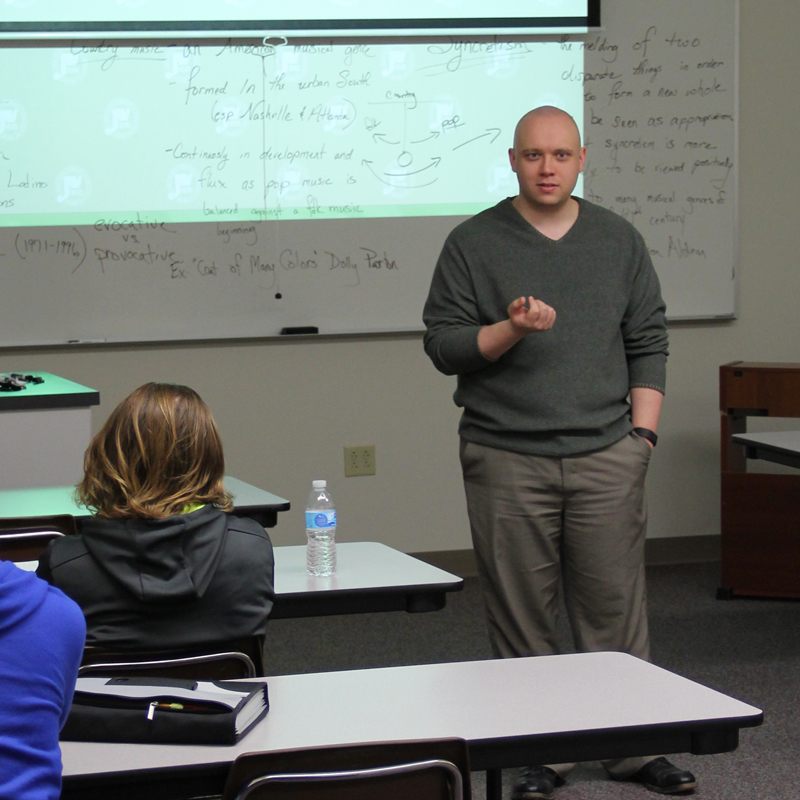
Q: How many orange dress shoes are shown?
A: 0